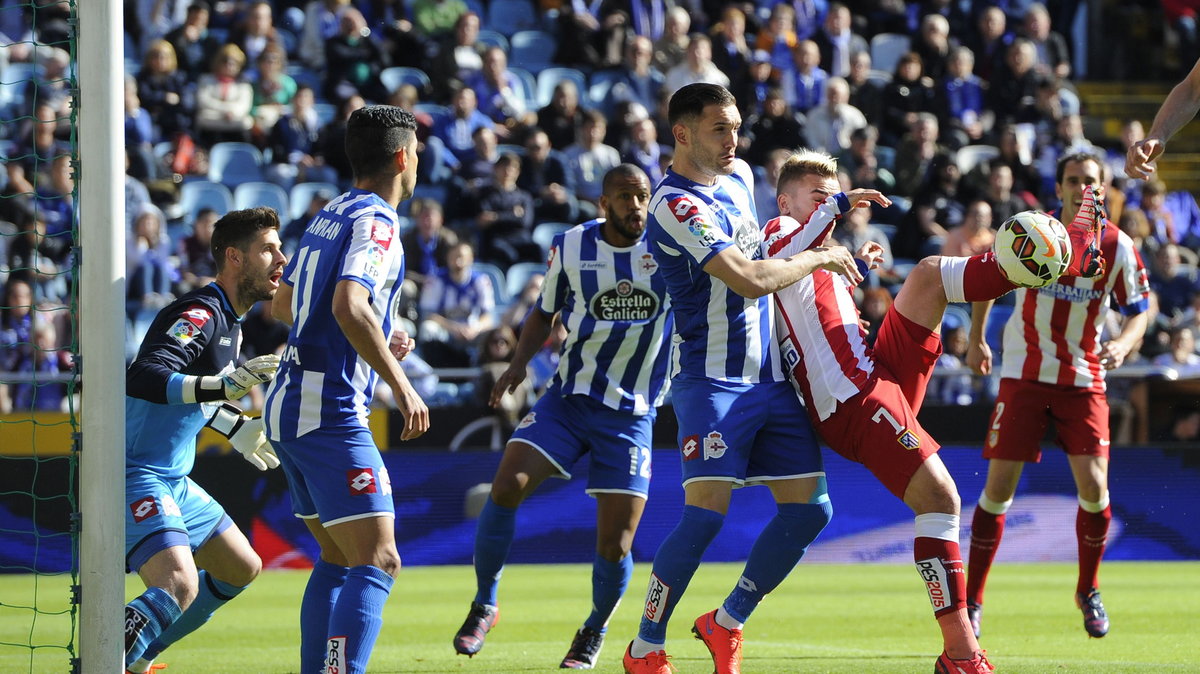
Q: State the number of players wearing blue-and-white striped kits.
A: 3